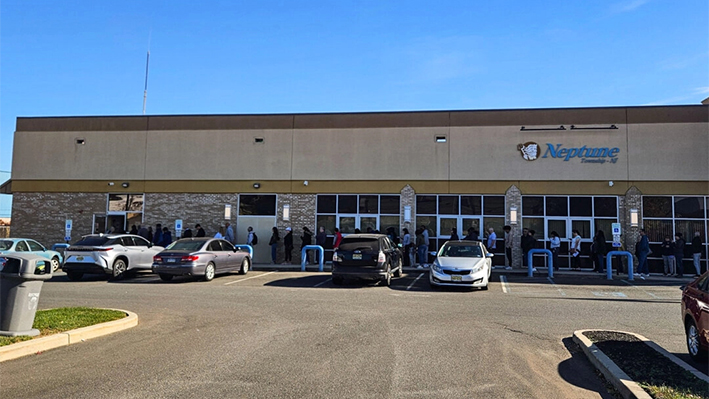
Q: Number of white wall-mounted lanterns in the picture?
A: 5